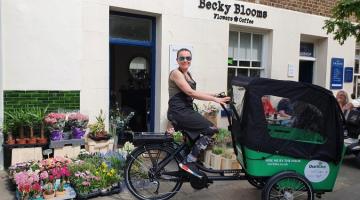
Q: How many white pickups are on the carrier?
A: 0